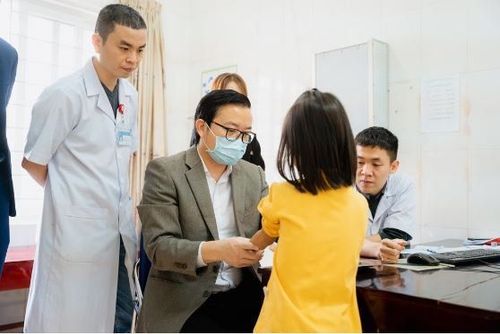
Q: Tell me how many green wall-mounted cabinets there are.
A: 0